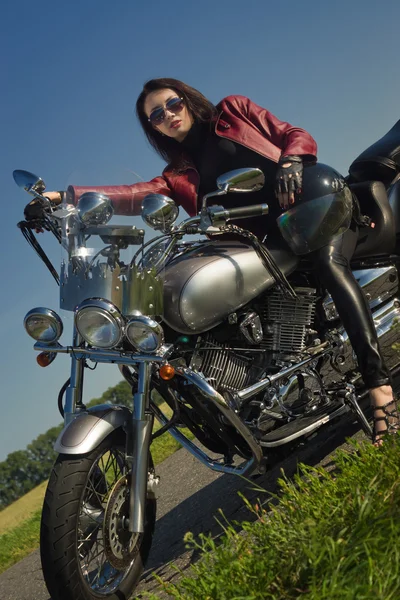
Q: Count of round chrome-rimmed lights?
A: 3